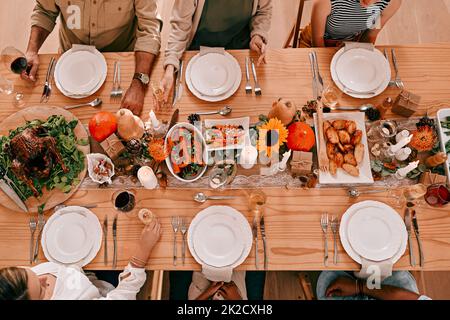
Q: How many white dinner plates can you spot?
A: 6